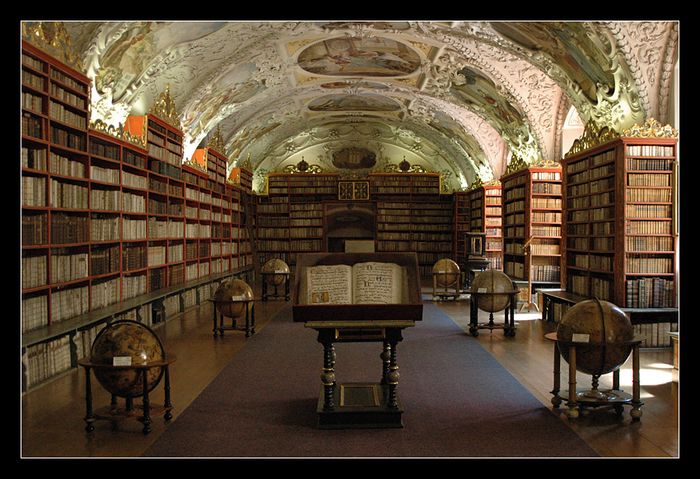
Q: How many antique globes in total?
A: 6